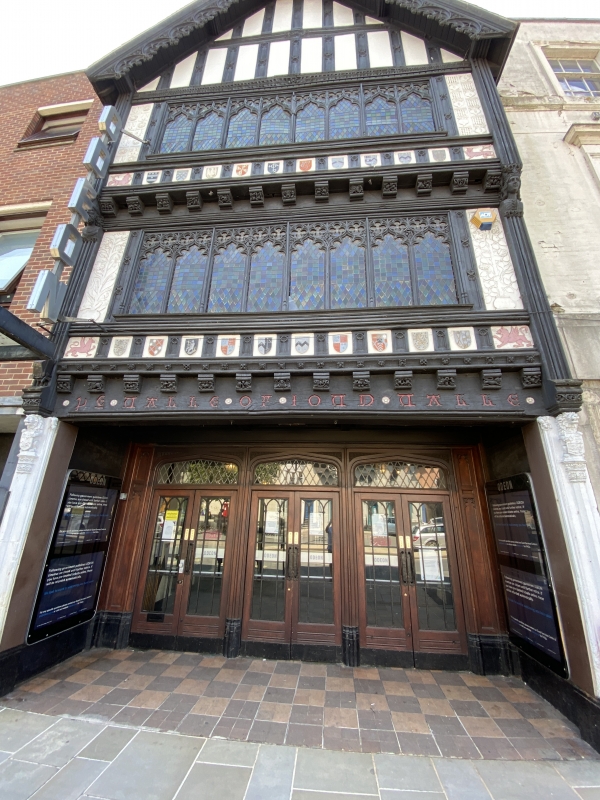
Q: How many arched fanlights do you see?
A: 3